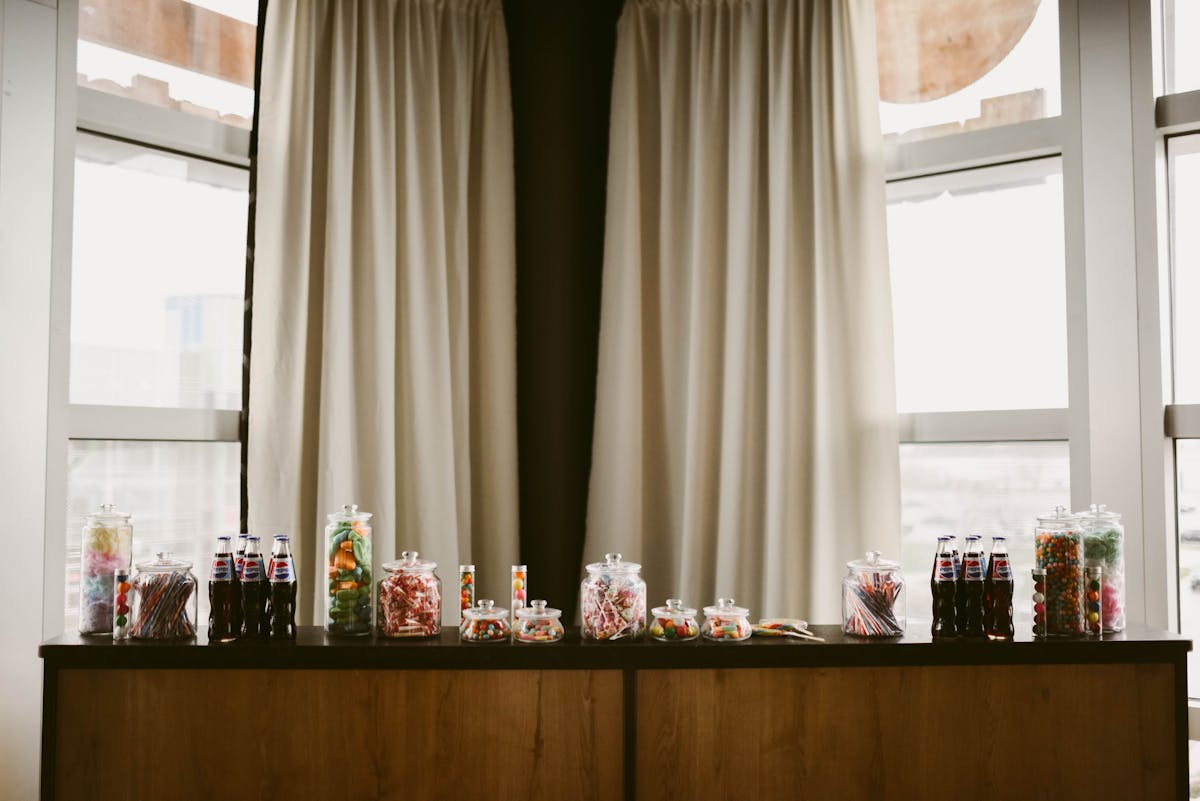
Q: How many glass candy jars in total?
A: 12